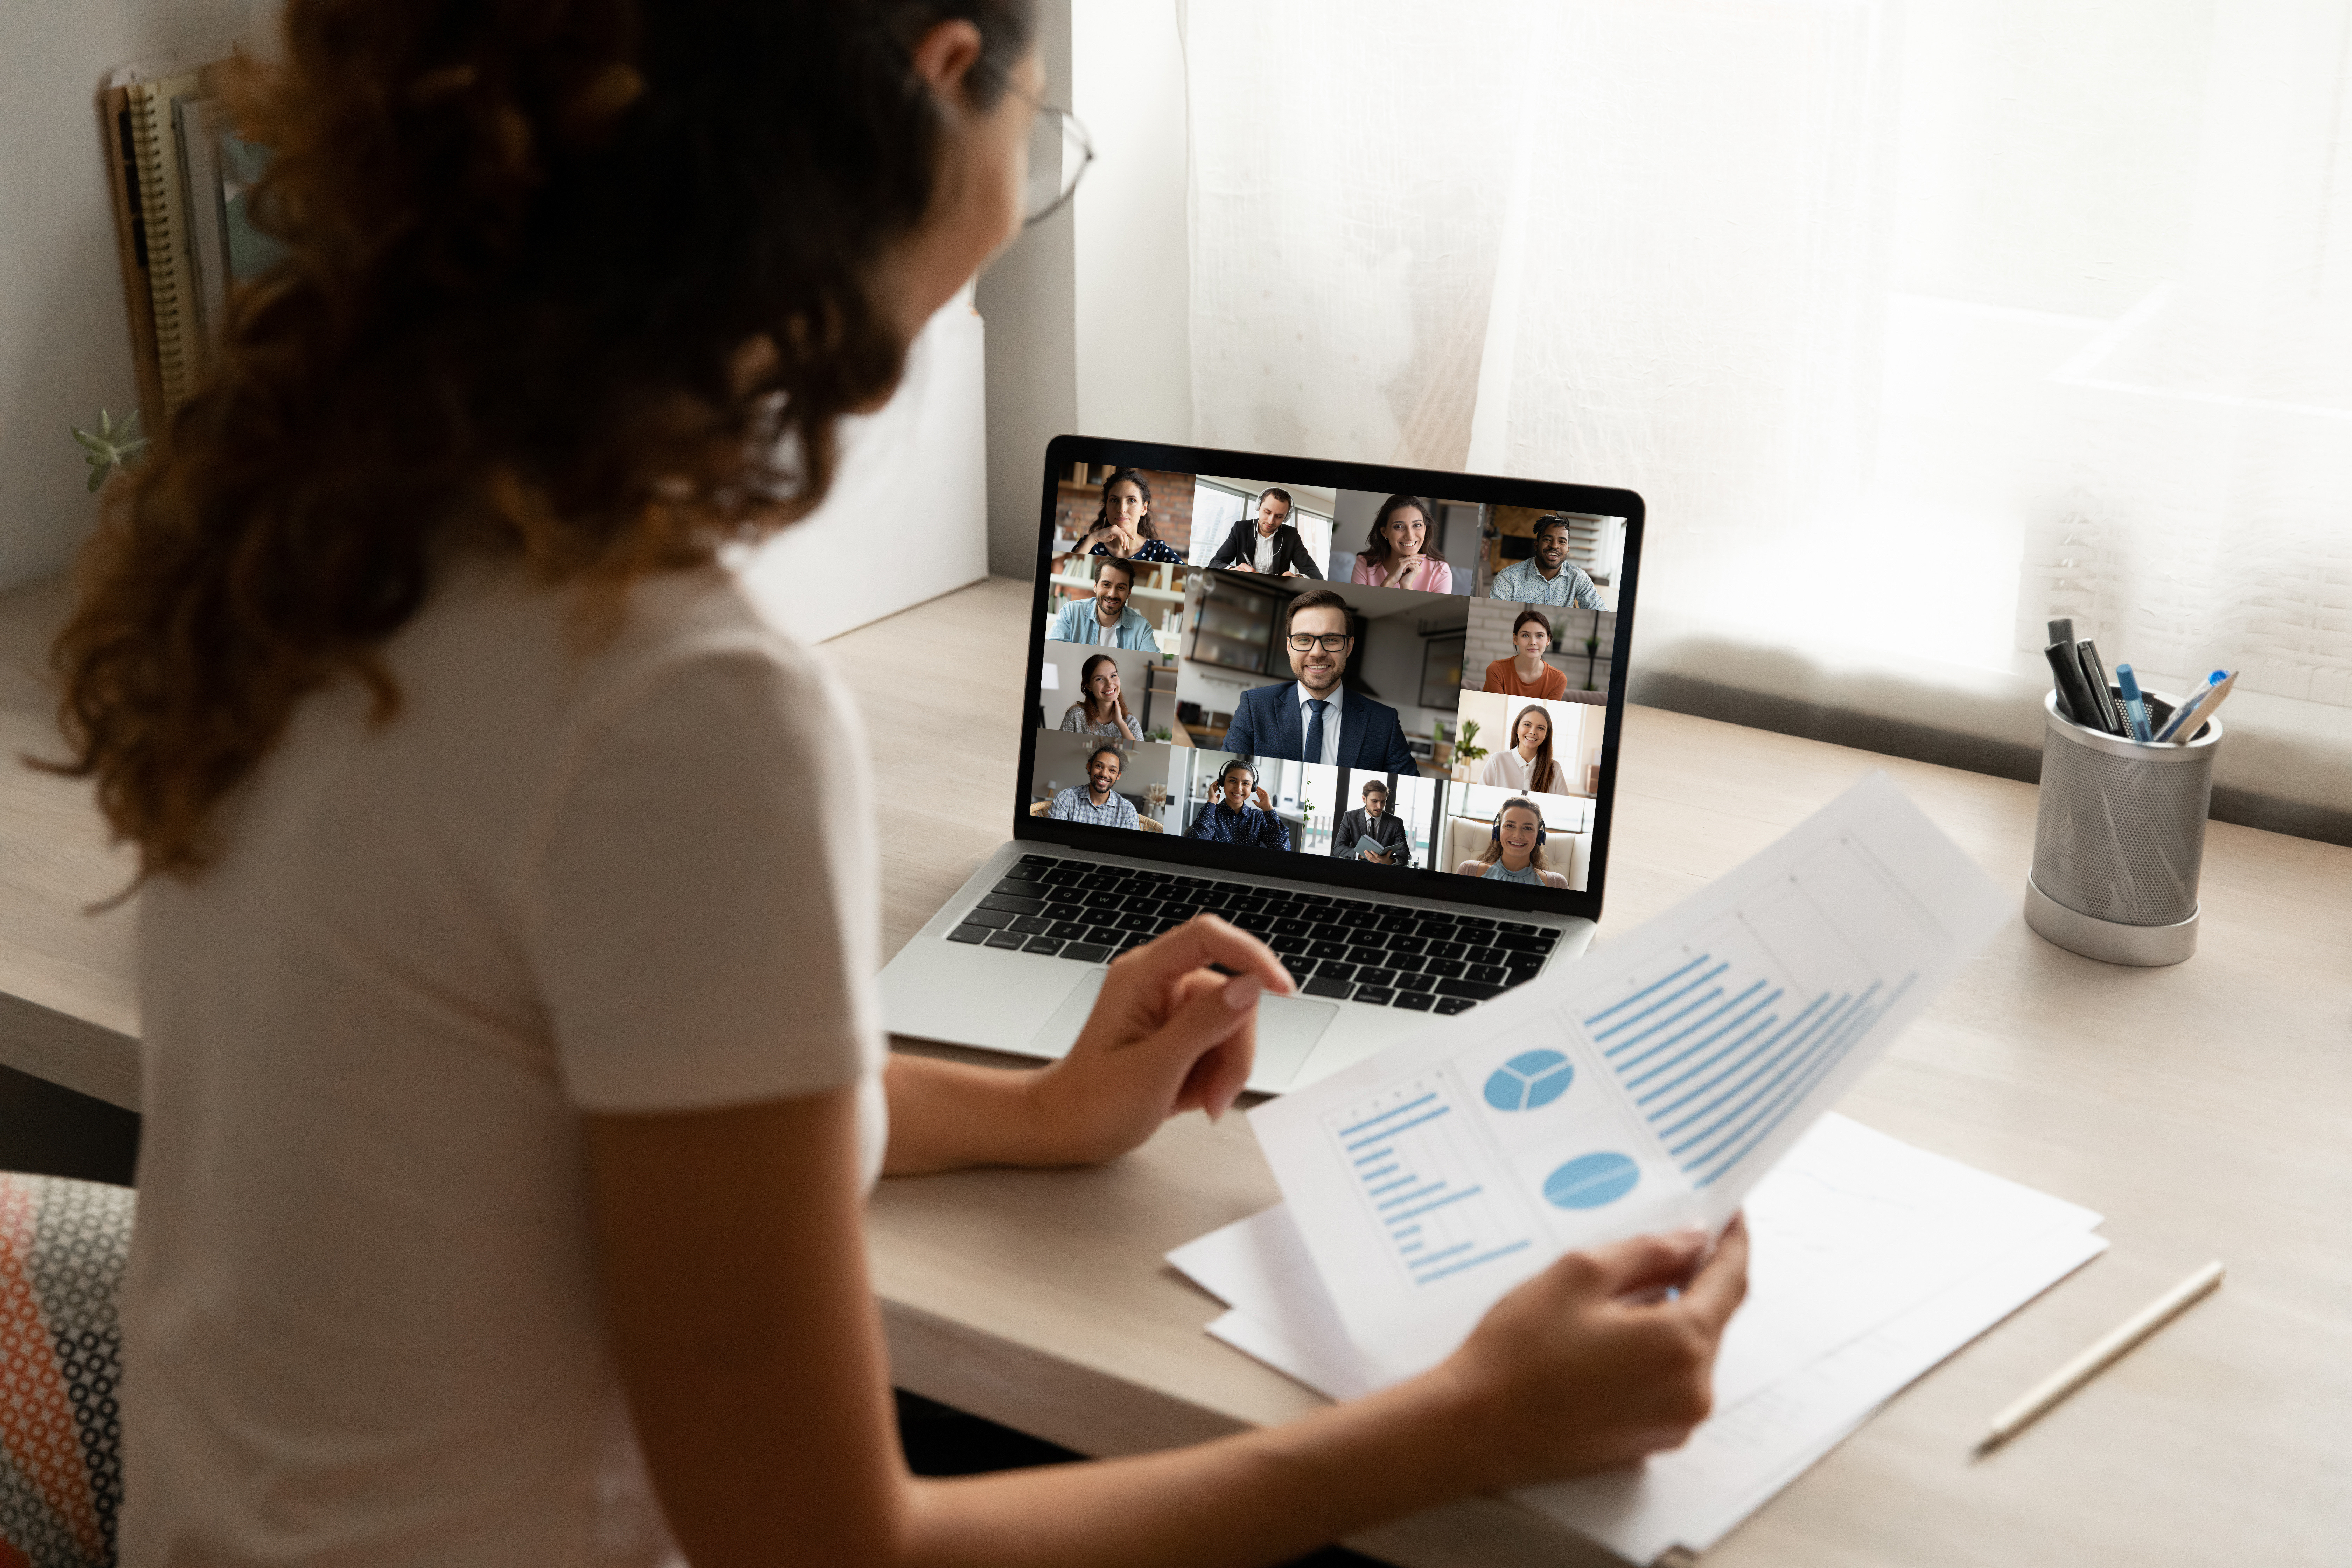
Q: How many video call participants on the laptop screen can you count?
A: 13